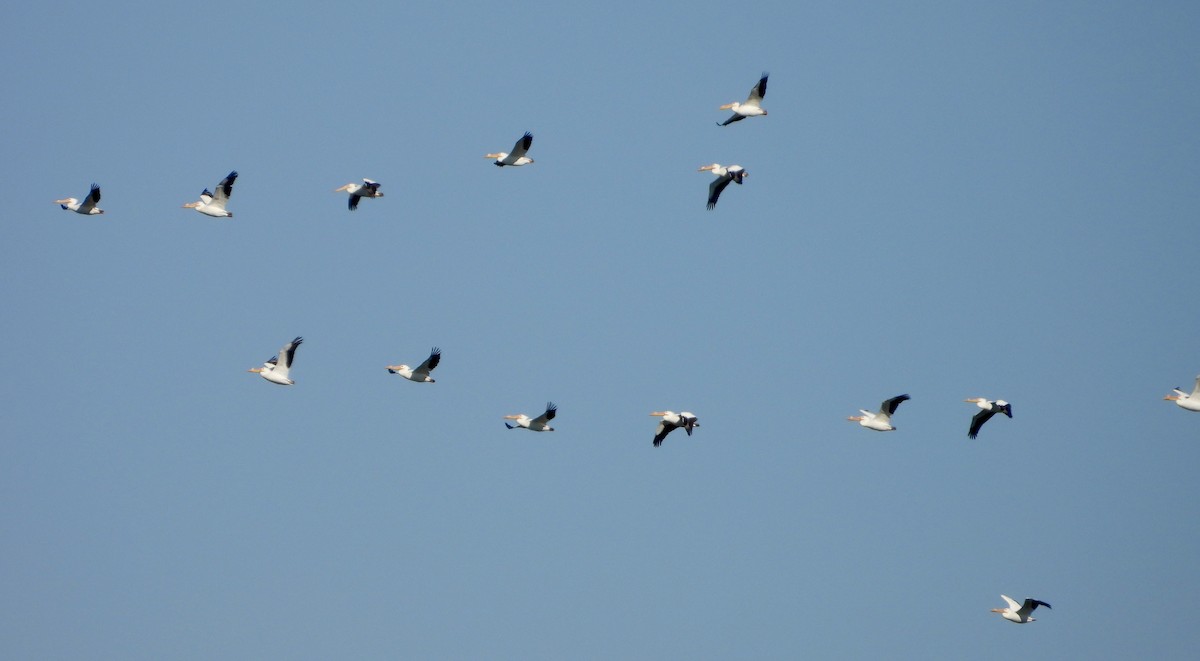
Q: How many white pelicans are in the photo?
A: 14